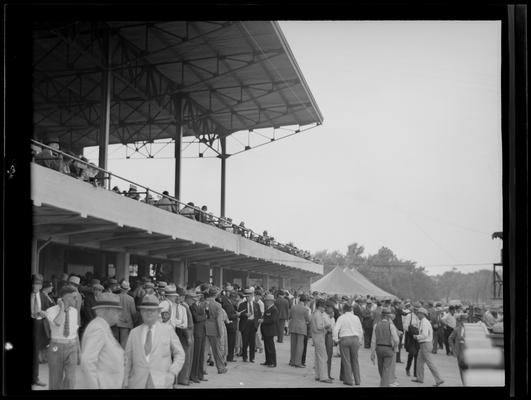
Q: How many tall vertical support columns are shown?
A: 3